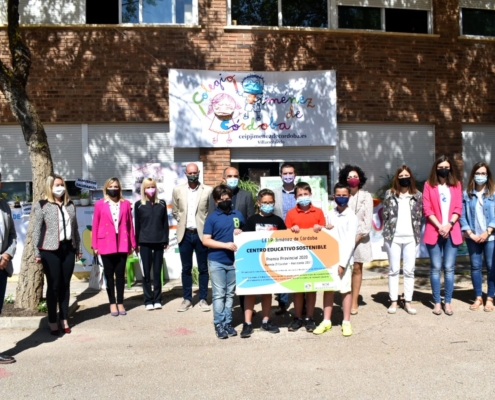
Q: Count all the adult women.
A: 7